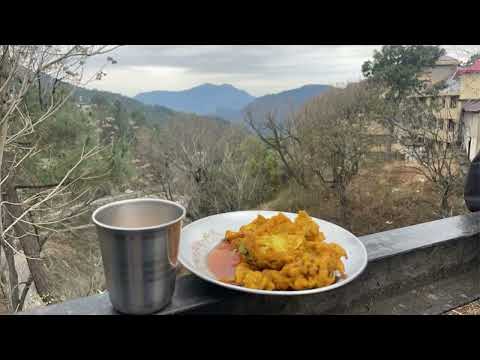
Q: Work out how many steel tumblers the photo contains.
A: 1